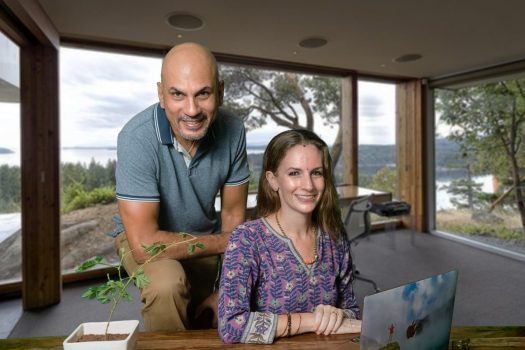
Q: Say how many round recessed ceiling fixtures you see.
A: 3